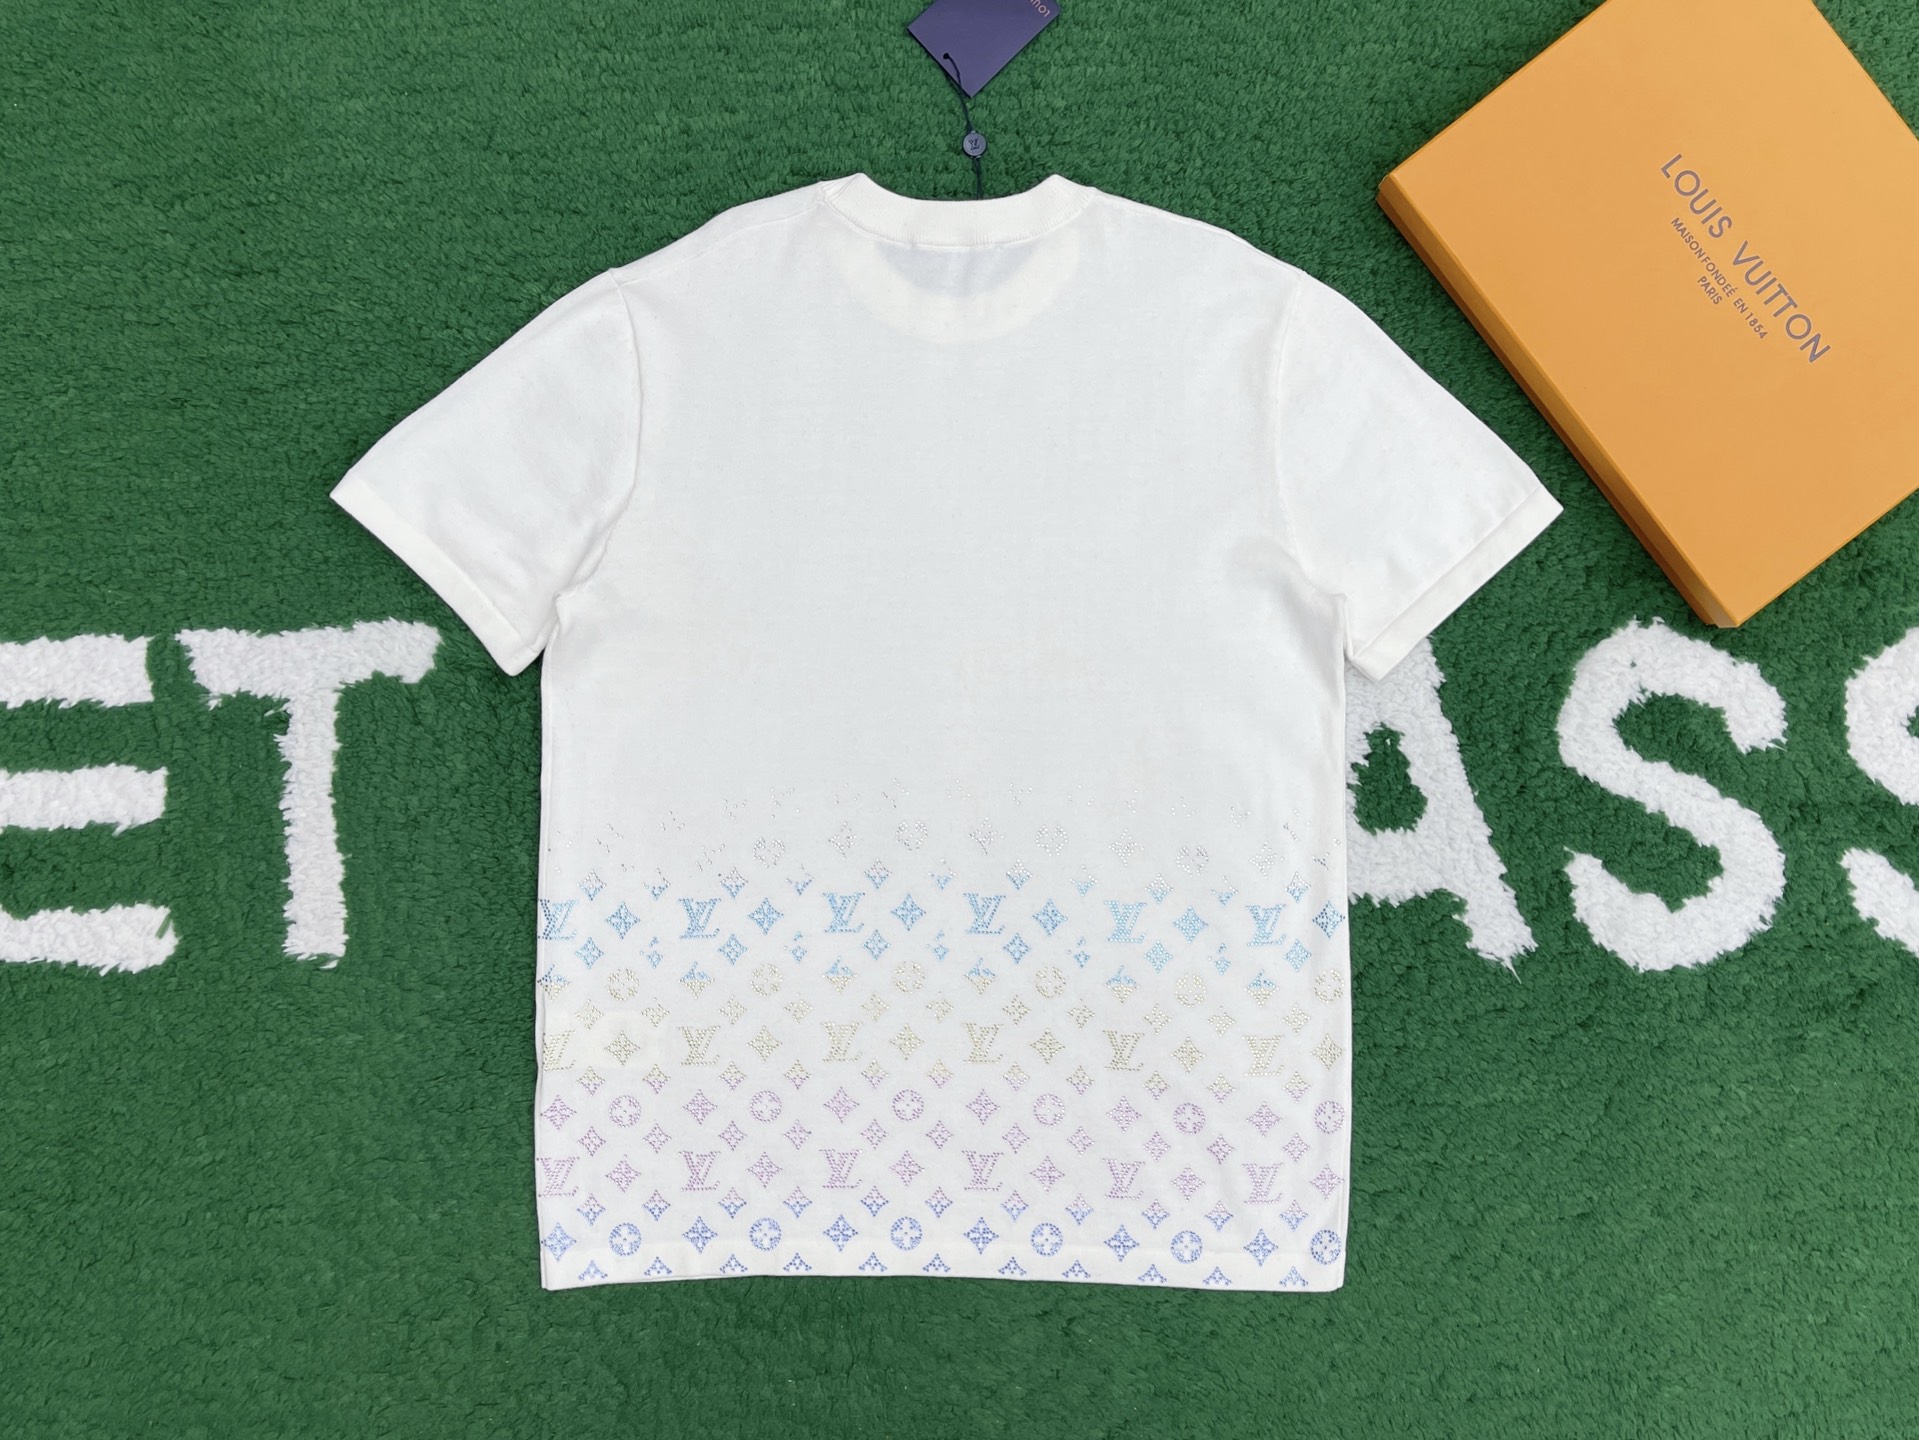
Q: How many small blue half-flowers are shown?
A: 11